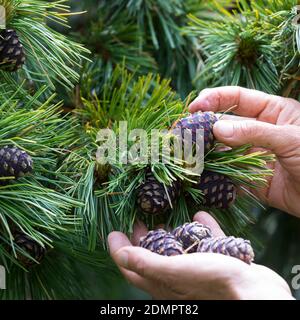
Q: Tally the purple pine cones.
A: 9